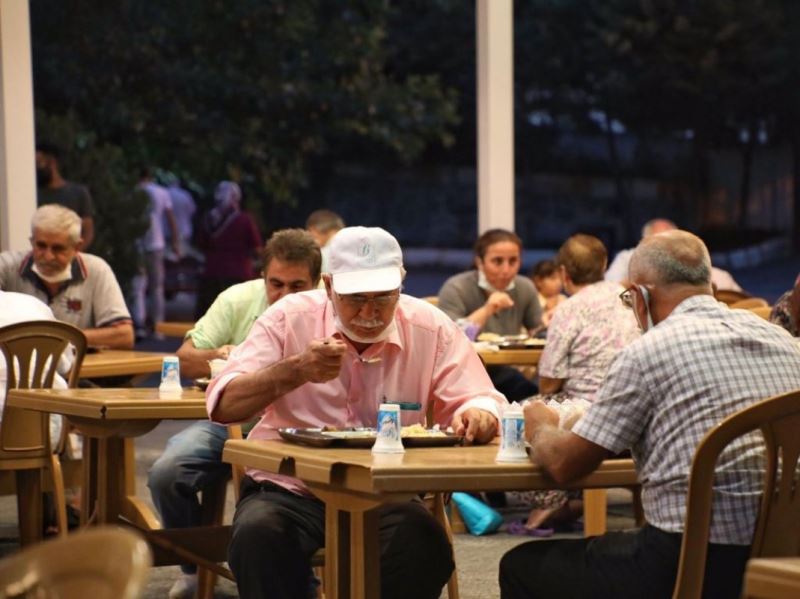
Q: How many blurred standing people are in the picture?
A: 4